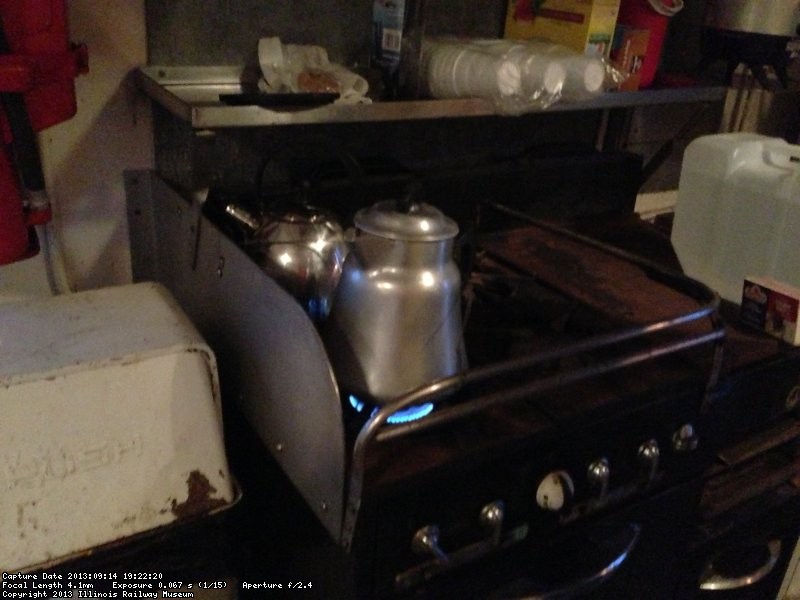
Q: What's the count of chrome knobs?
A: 5